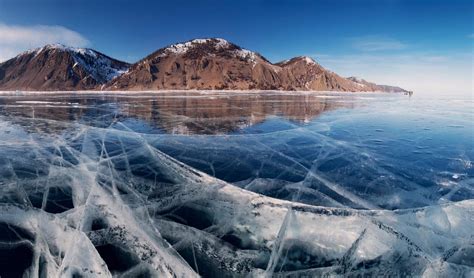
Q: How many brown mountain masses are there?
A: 3